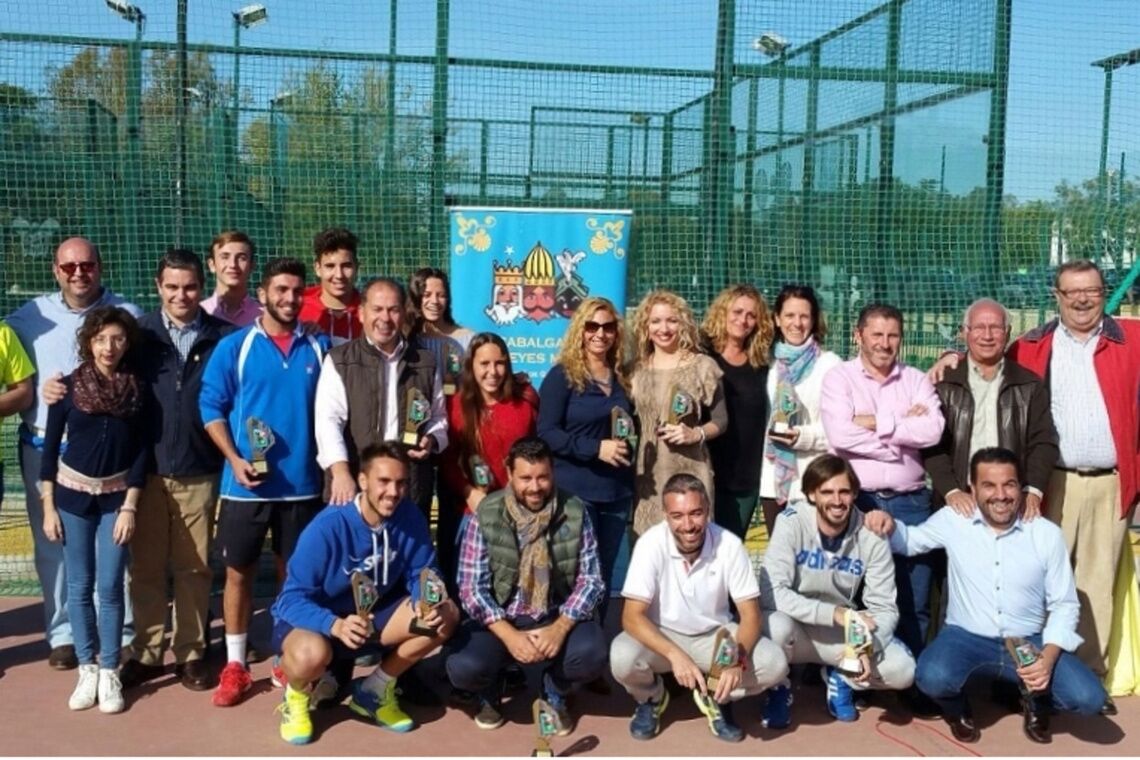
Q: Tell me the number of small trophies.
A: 13